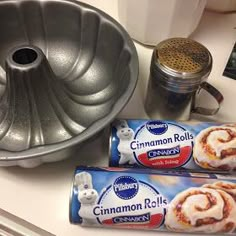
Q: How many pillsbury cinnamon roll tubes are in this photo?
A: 2